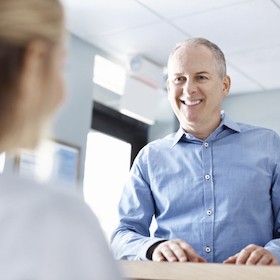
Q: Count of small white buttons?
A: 4